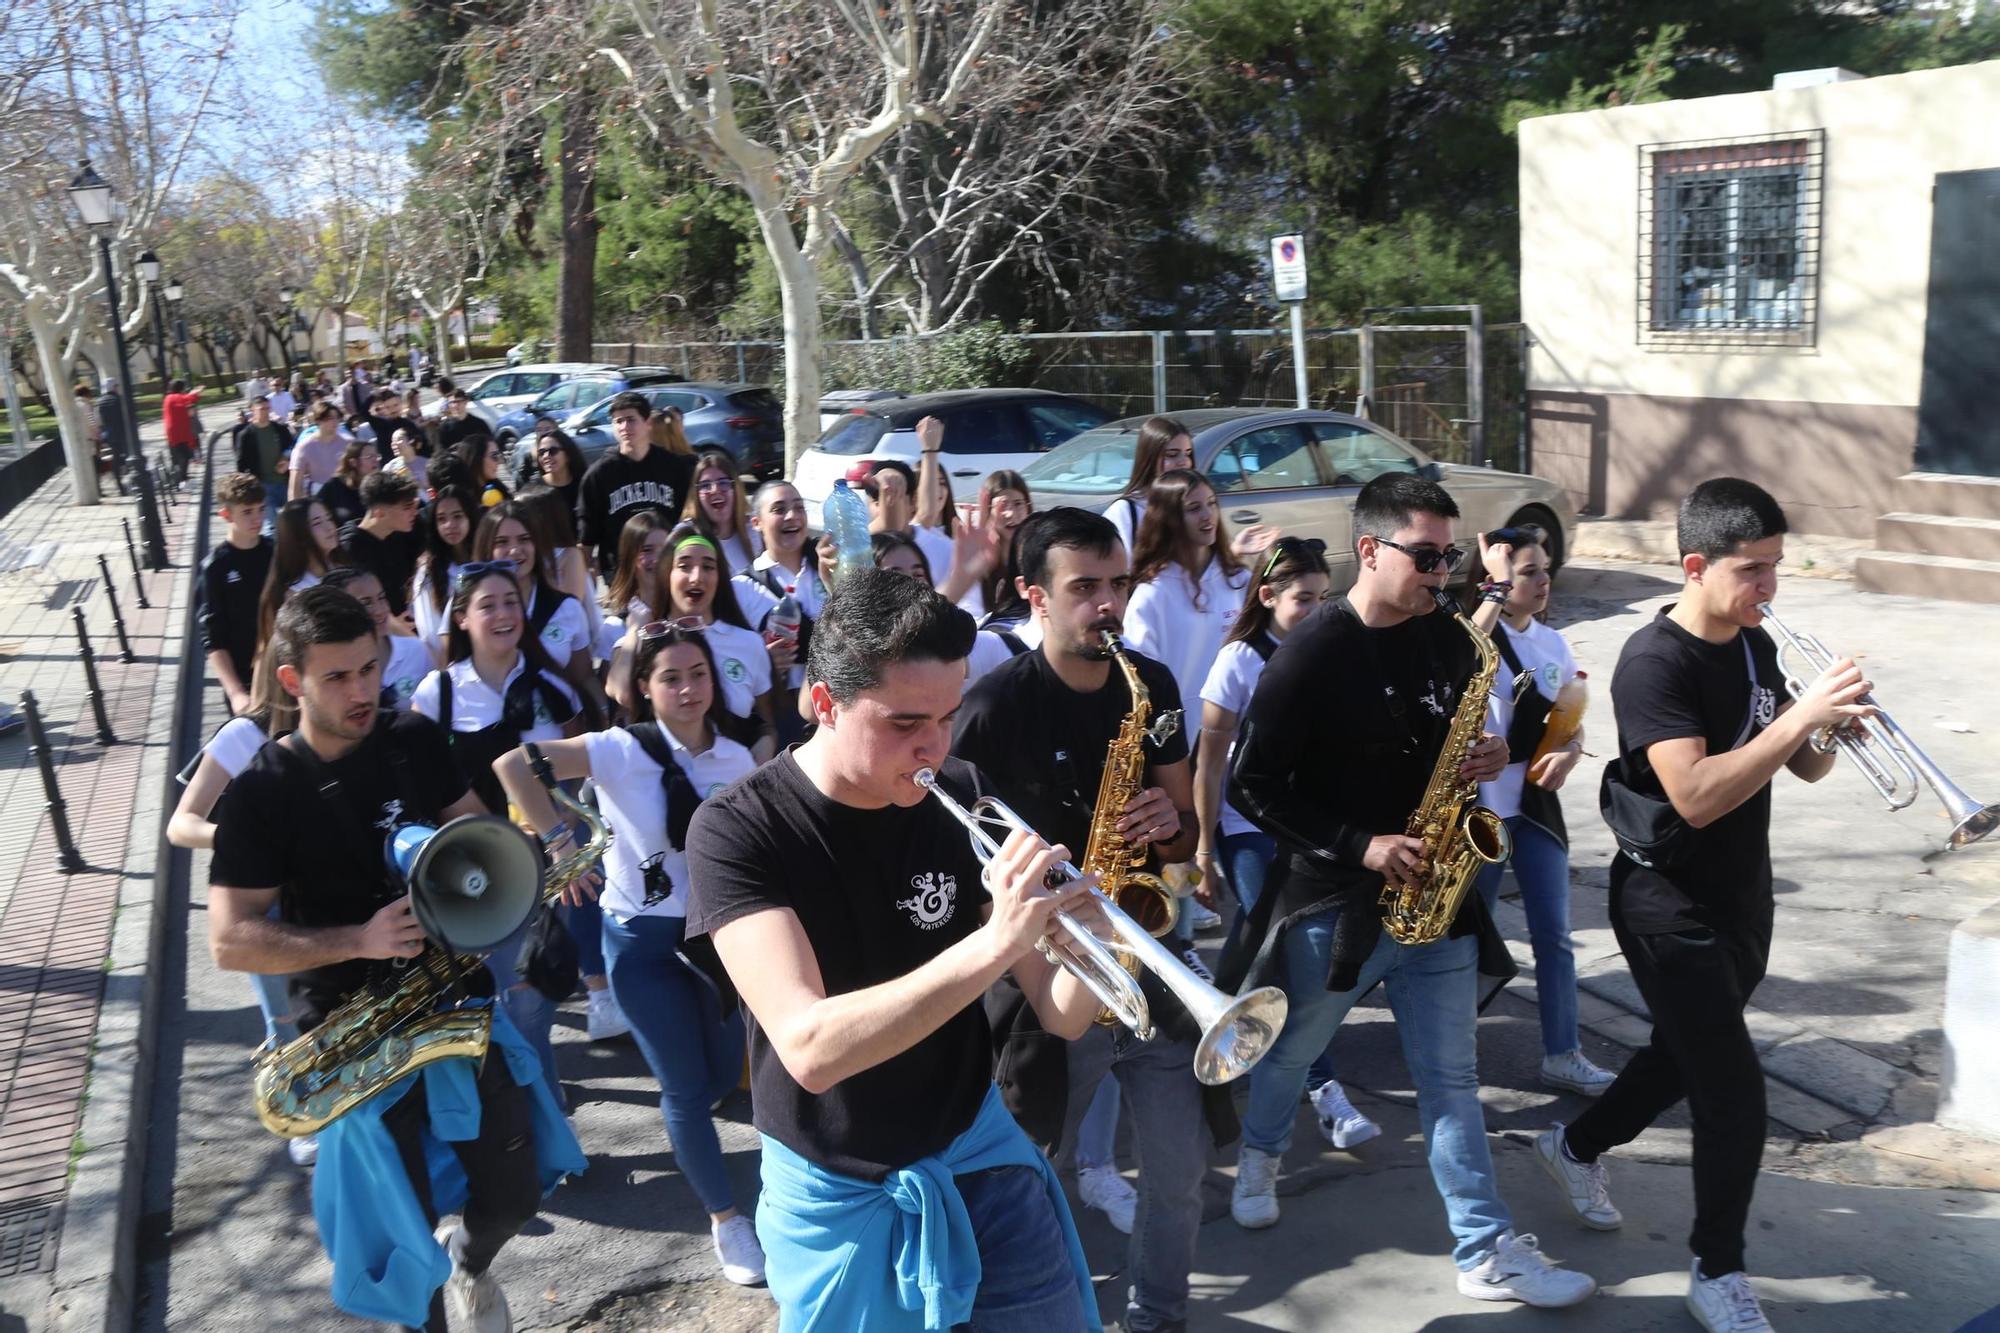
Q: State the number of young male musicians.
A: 5